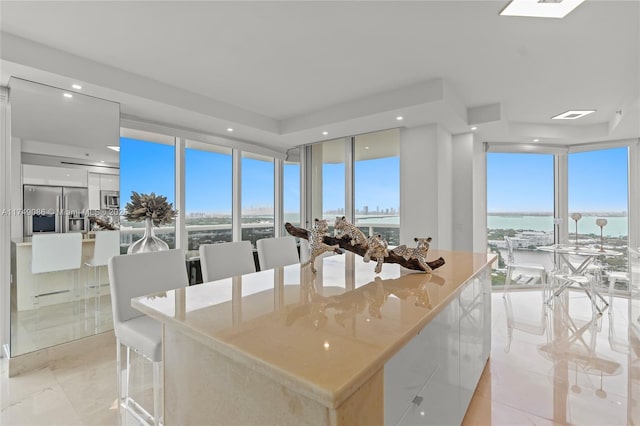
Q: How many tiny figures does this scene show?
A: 4